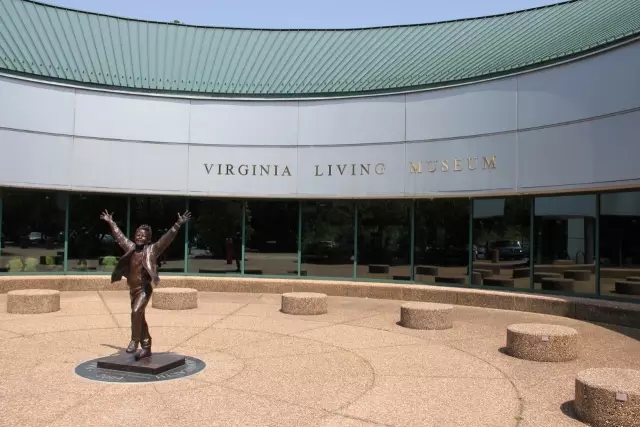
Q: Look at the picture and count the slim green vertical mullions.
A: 11